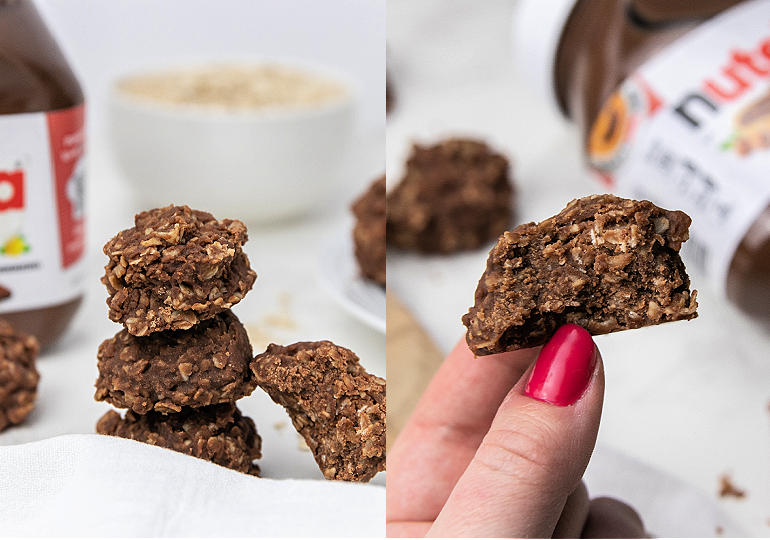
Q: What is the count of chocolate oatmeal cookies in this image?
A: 8